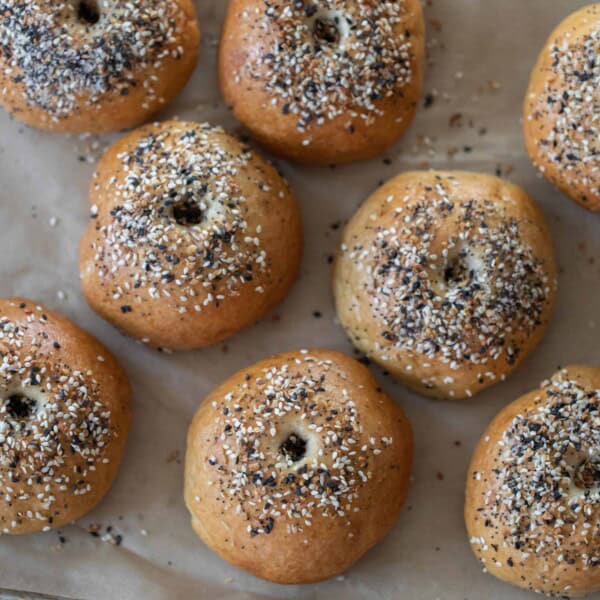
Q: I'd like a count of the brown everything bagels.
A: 8